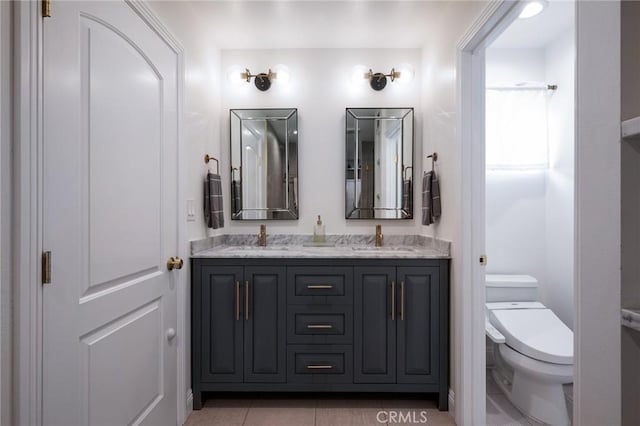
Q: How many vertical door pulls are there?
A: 4